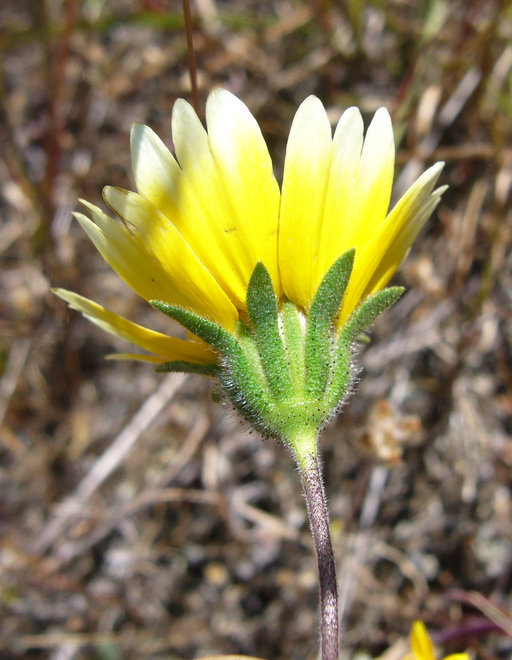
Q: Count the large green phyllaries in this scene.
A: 5